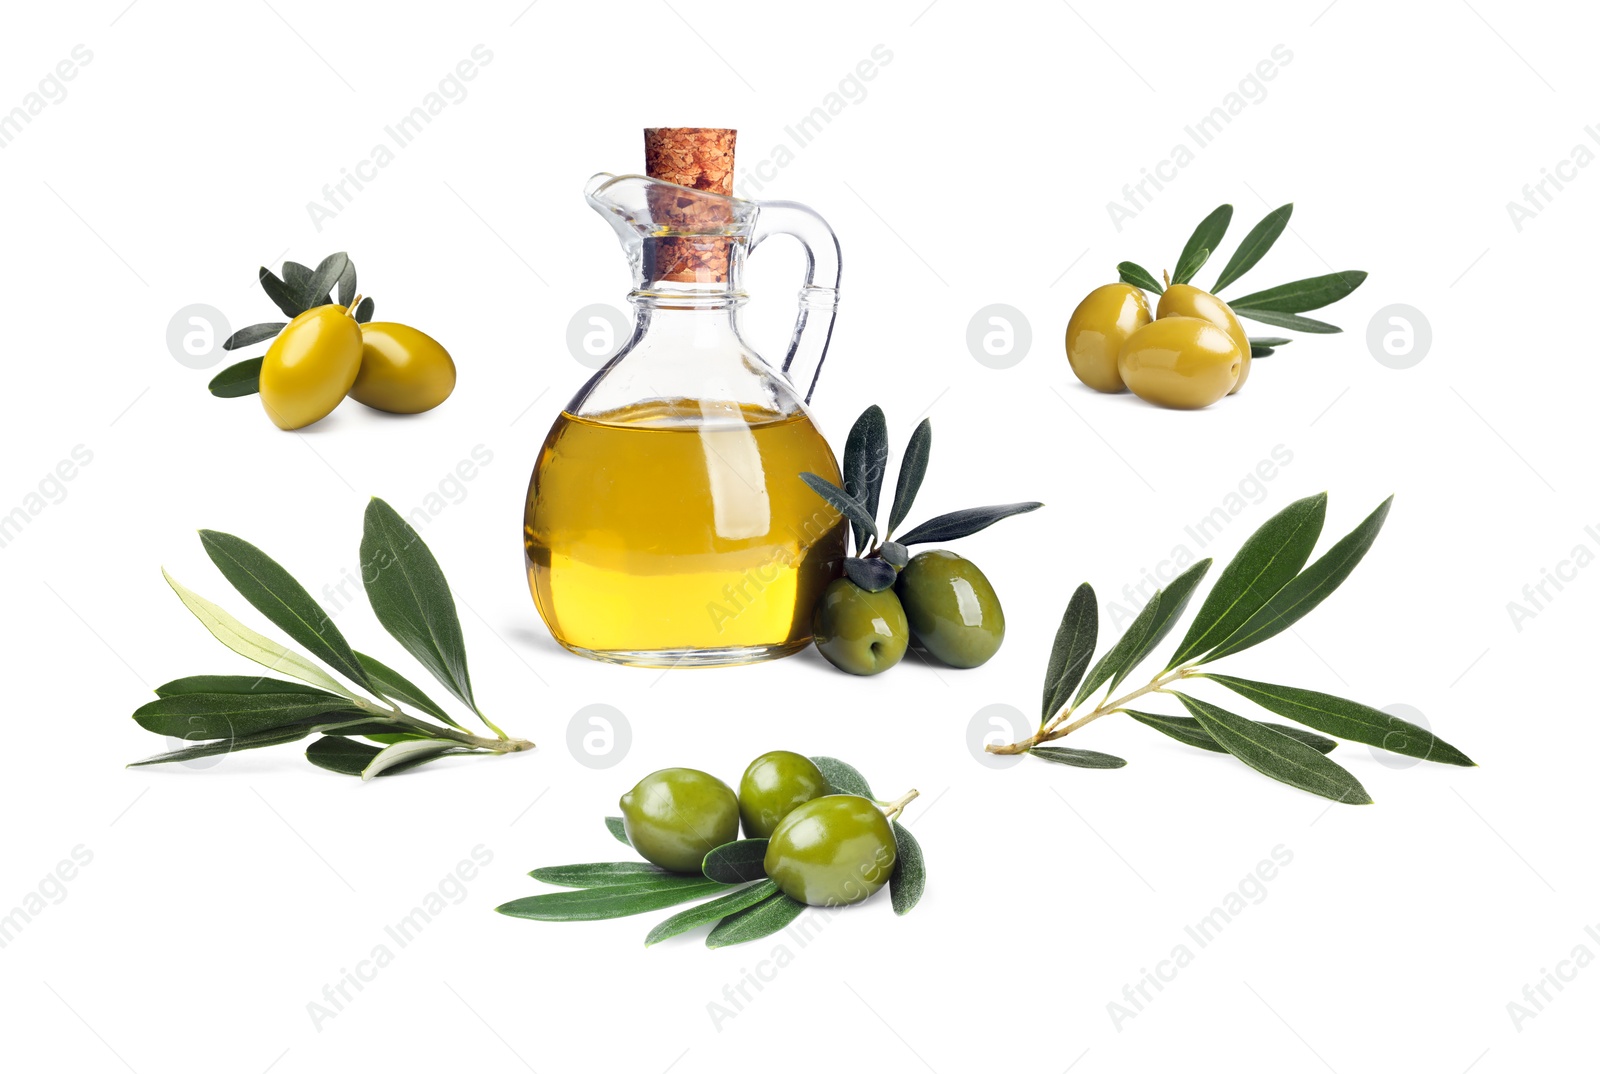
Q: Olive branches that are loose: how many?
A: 2